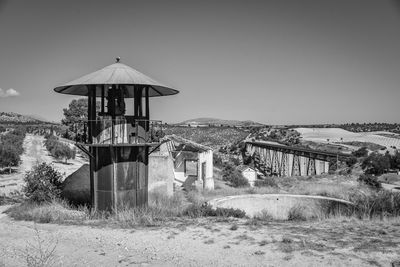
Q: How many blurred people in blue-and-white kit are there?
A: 0